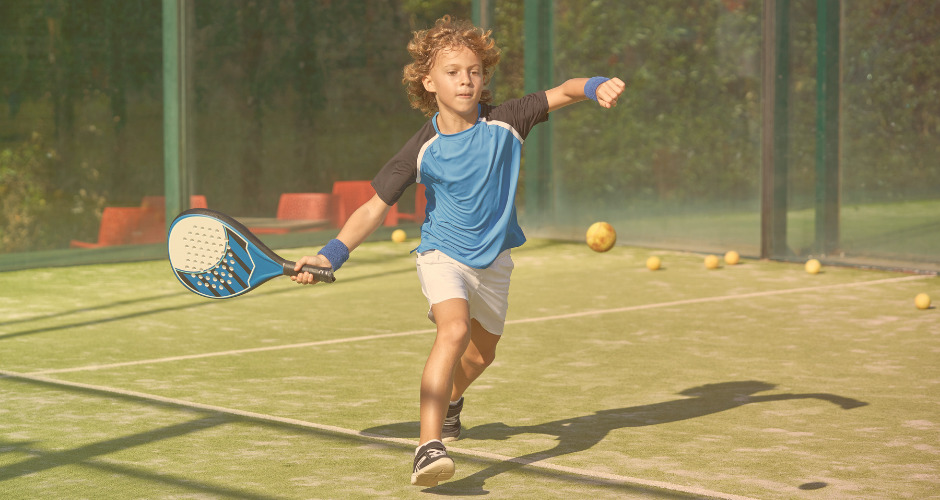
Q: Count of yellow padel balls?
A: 7